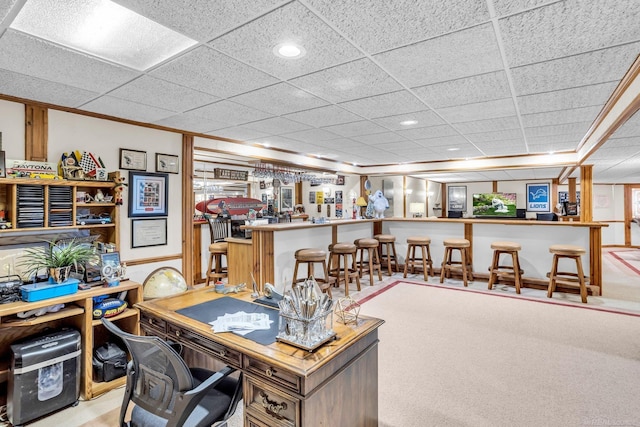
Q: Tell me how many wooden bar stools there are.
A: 9